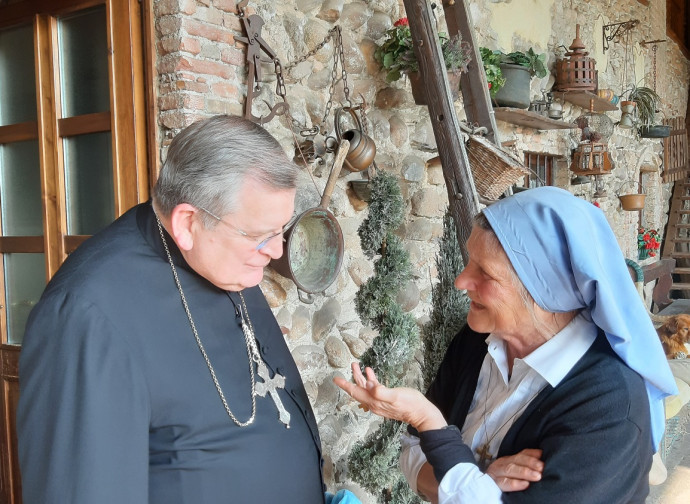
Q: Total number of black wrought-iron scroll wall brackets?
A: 1